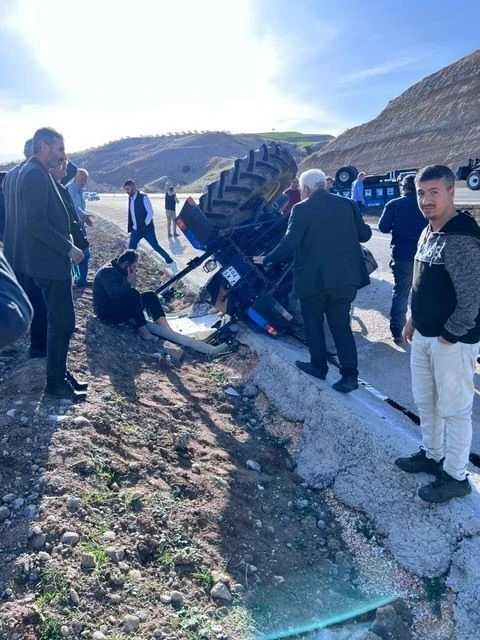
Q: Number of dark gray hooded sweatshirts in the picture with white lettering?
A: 1